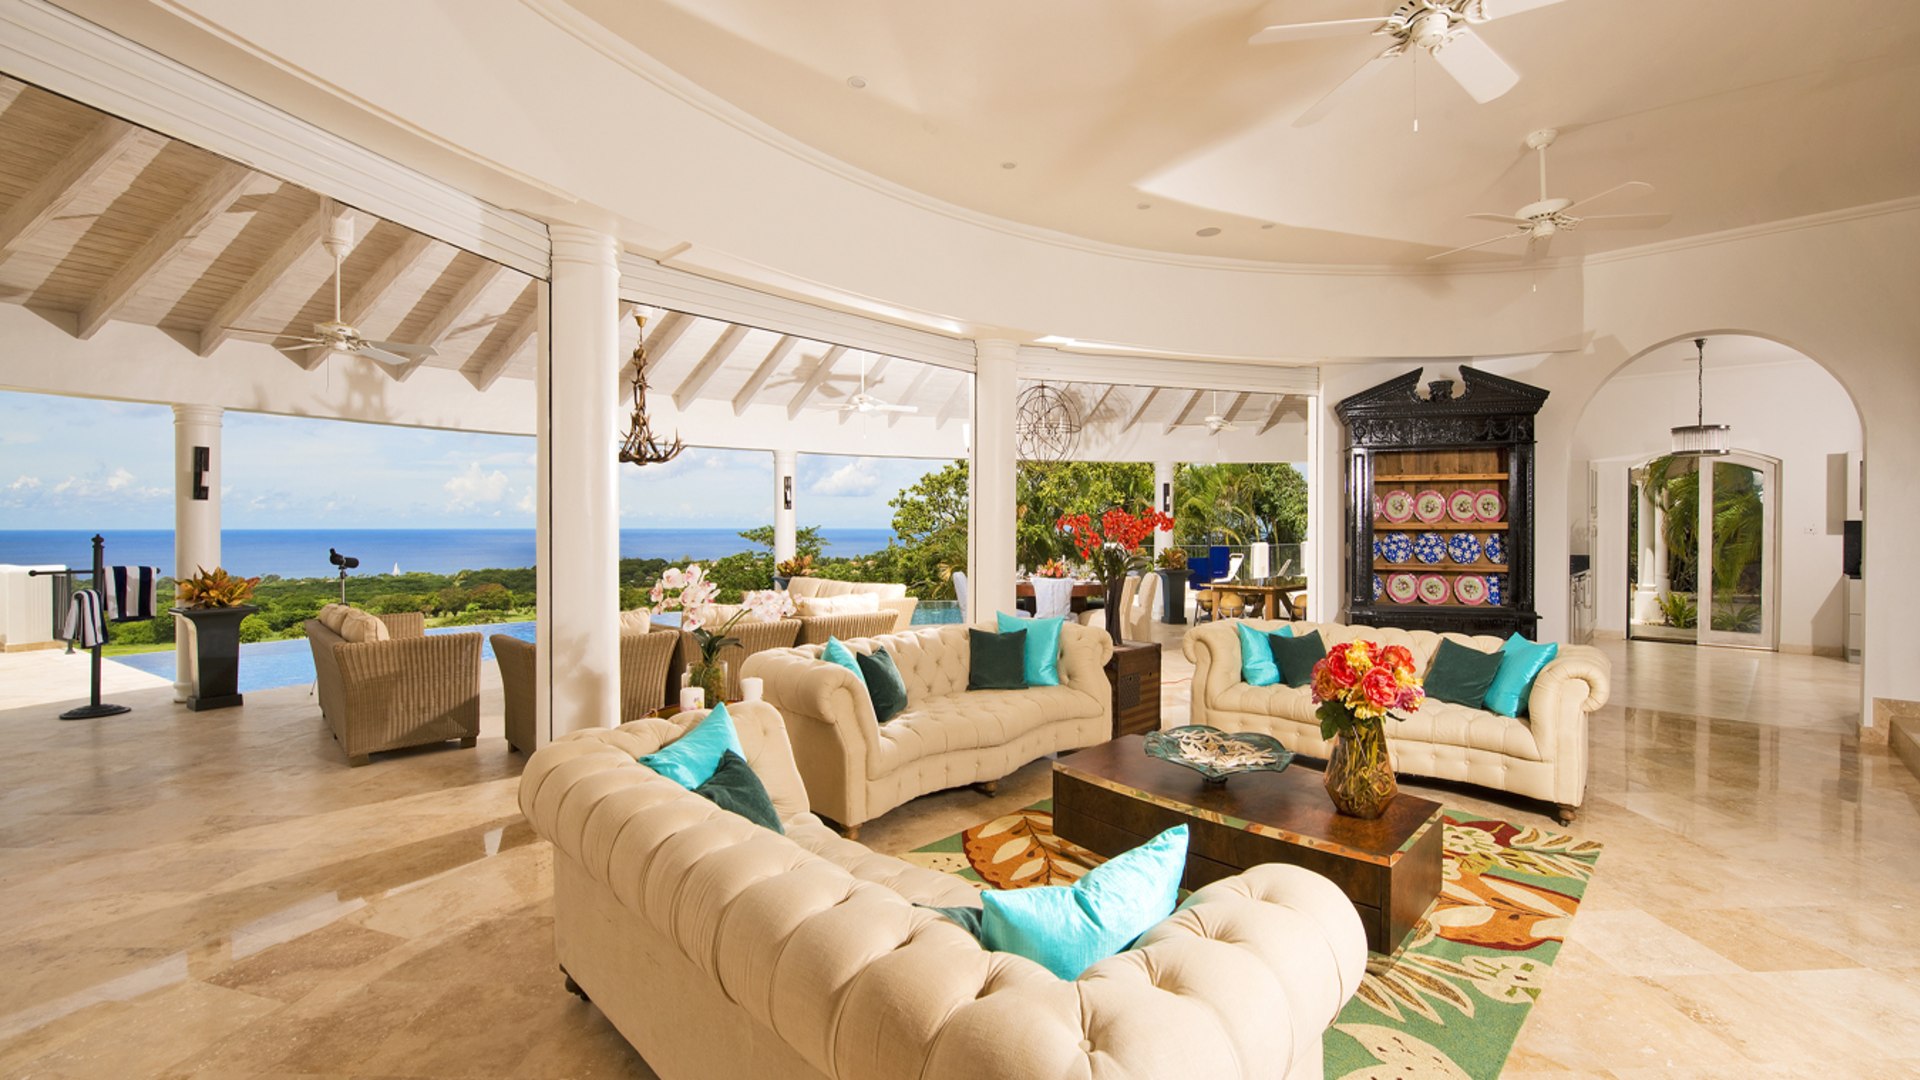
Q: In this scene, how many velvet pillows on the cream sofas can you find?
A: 6